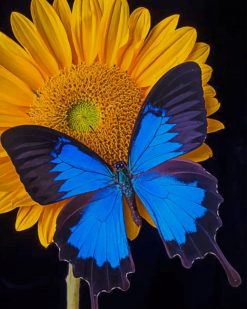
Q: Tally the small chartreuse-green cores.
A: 1